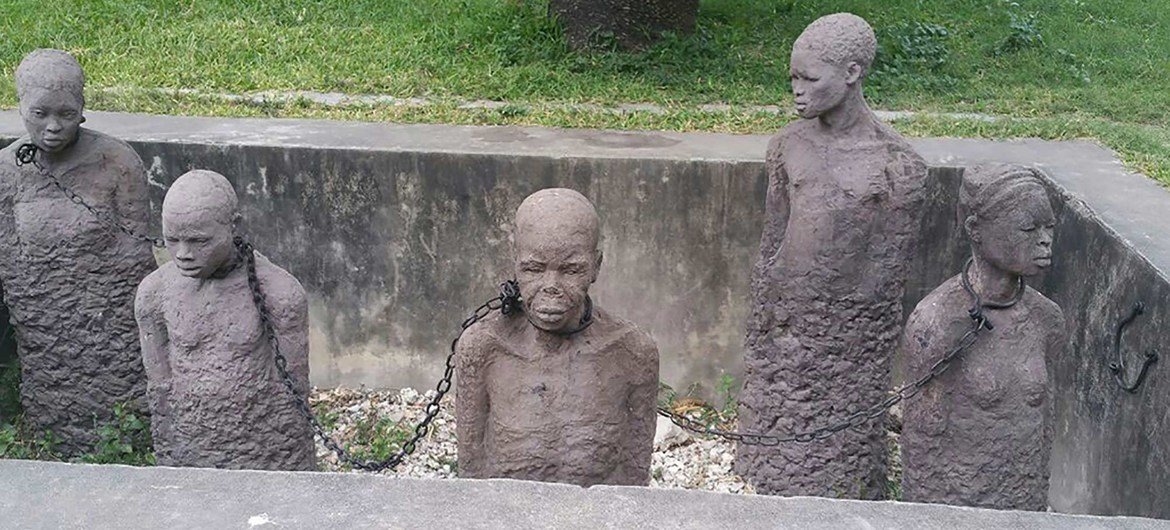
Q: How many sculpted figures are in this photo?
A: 5